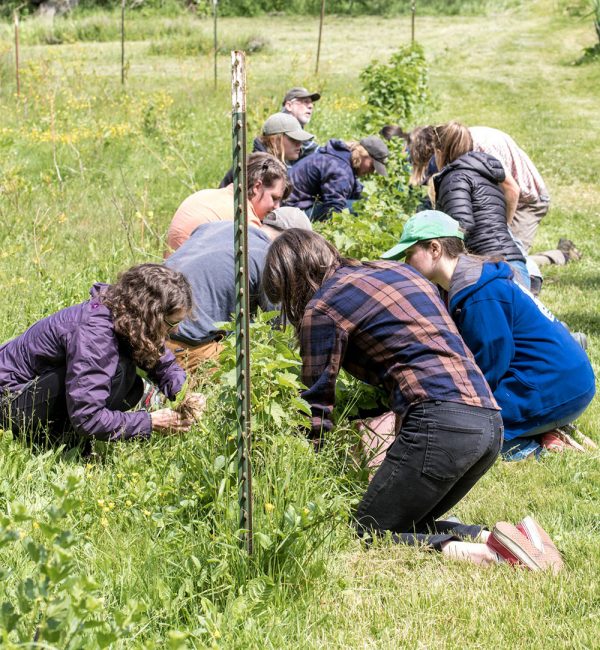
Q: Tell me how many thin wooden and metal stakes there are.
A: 6